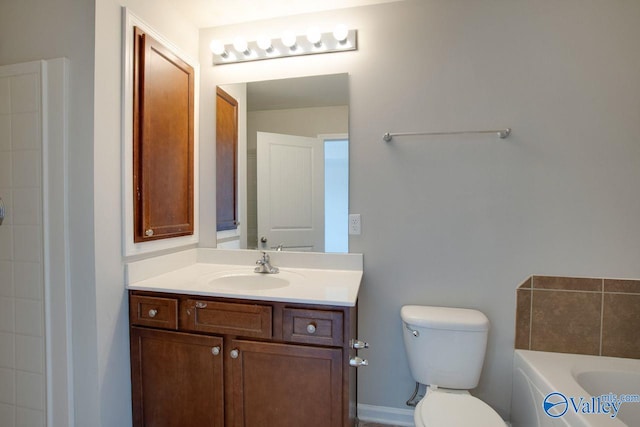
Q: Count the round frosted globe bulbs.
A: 6